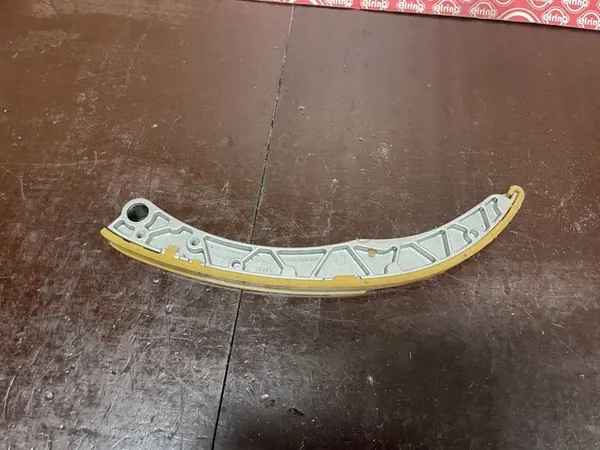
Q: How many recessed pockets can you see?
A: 13